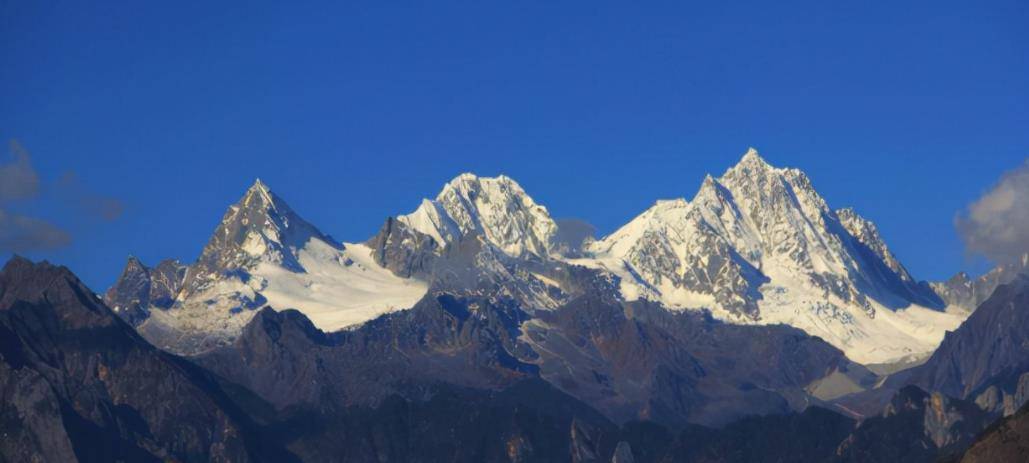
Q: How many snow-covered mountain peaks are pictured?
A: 3